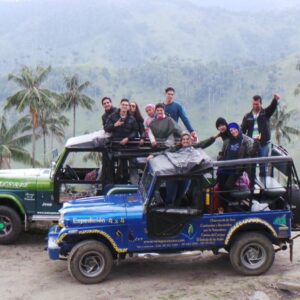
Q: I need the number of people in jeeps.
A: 10